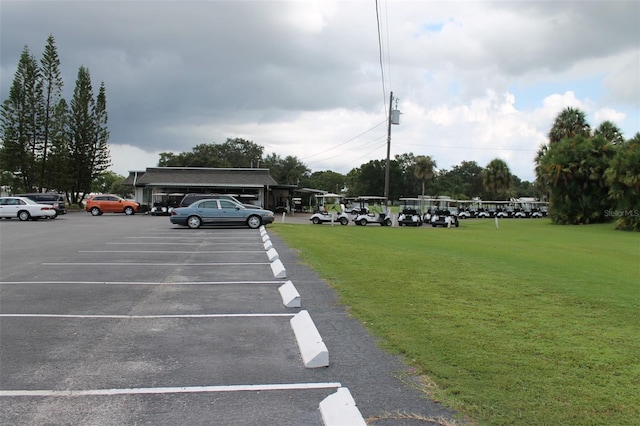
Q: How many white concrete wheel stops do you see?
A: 9